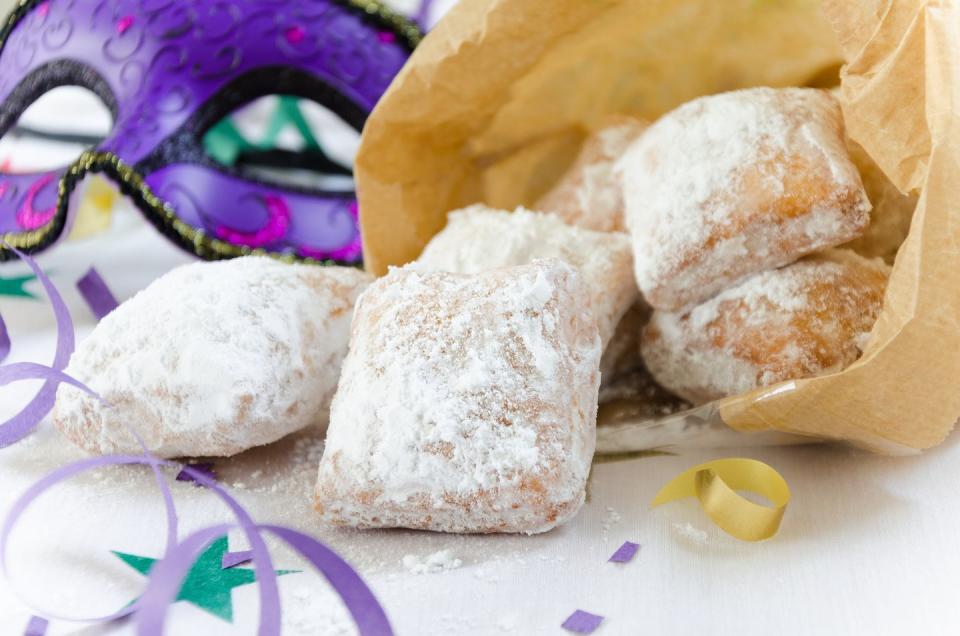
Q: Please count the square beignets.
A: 6